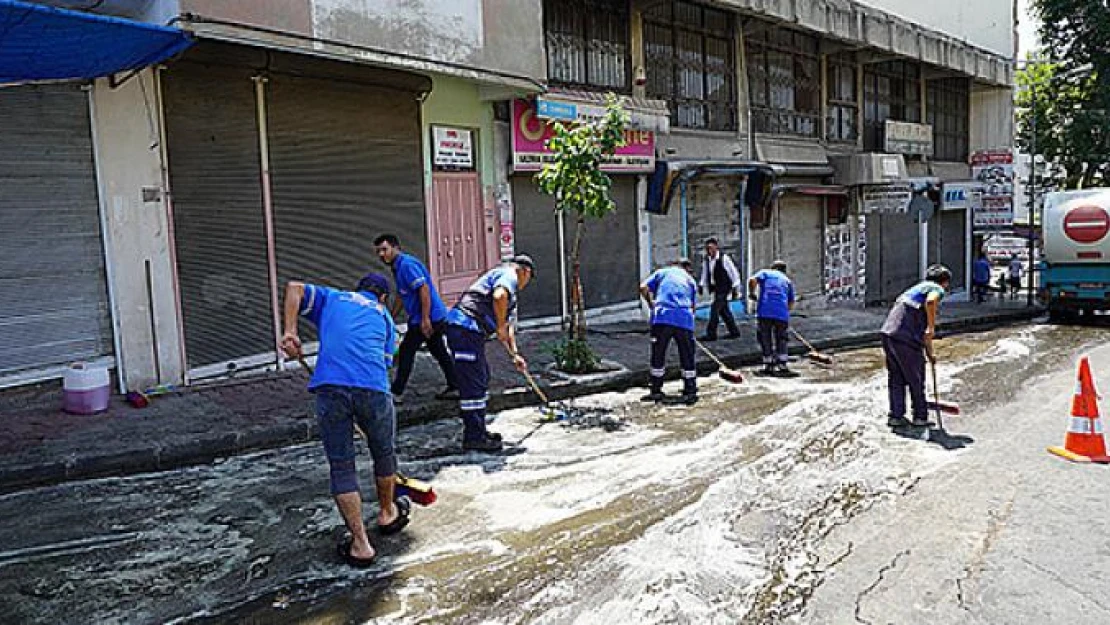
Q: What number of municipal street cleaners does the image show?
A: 6